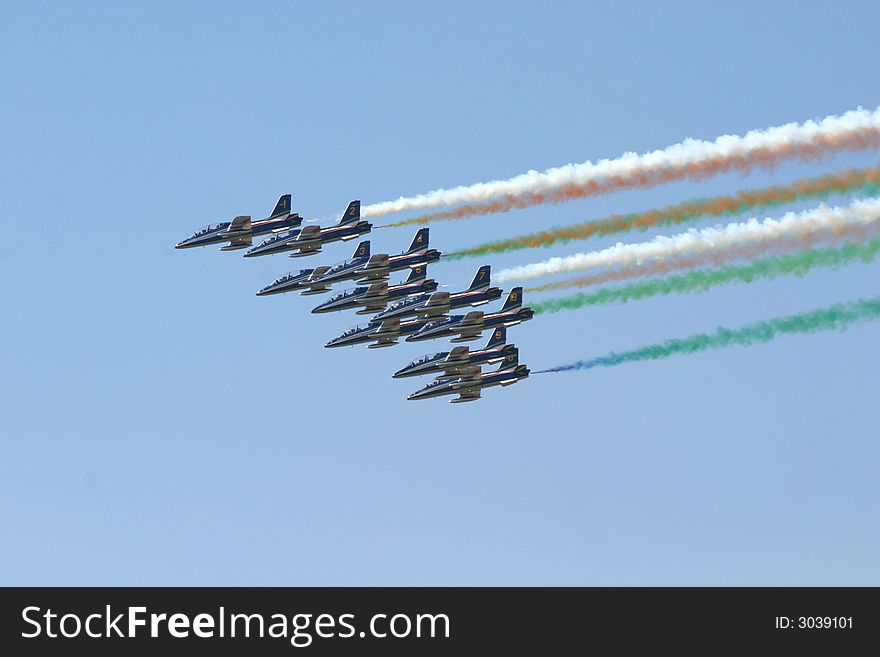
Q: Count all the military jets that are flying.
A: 10